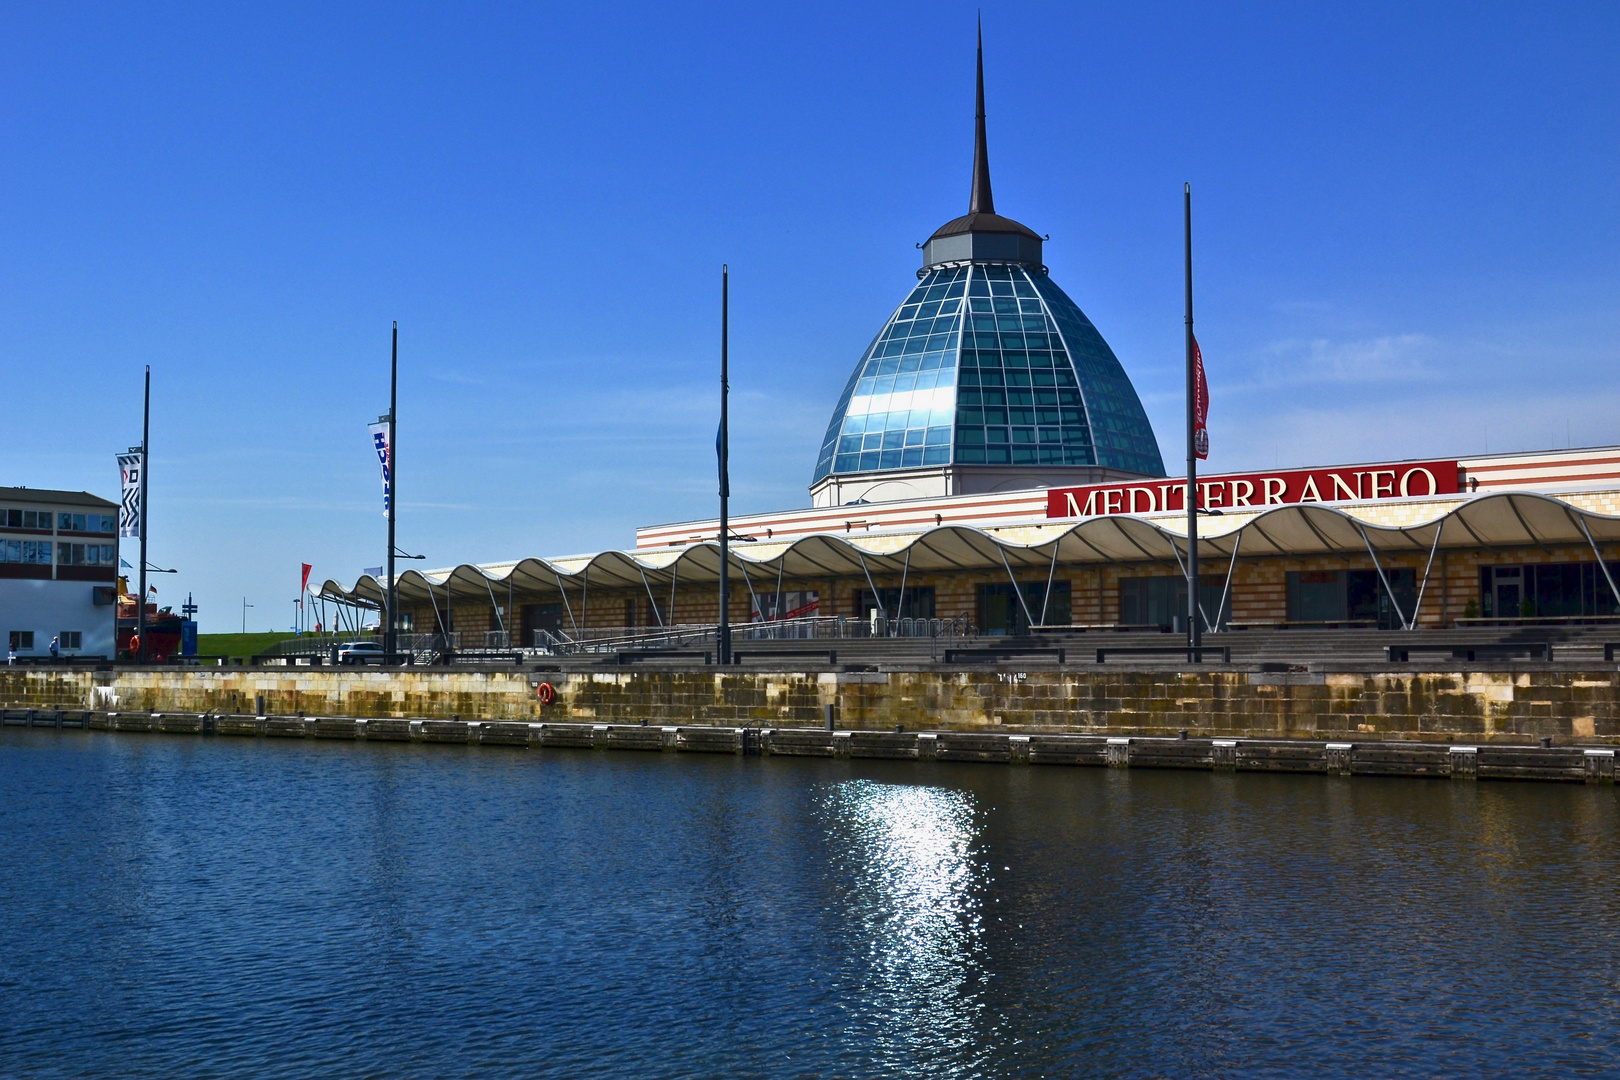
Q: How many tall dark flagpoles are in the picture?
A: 4